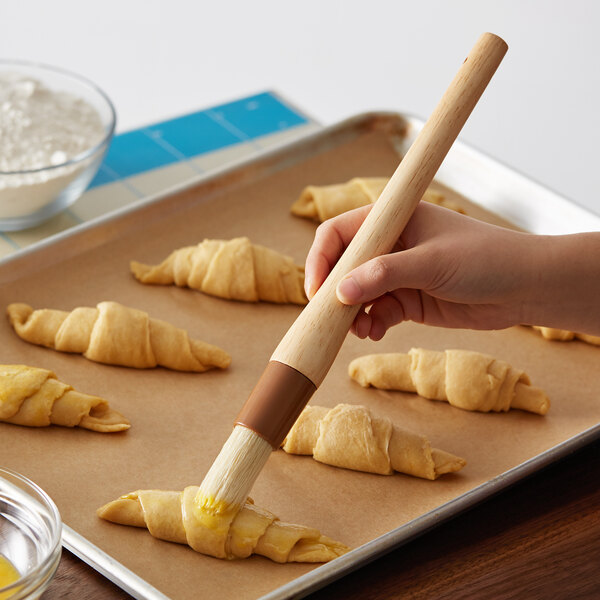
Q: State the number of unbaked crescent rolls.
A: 8